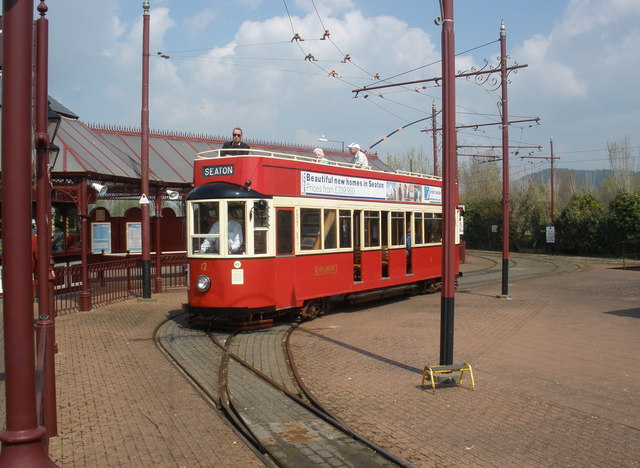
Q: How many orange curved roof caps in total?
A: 0